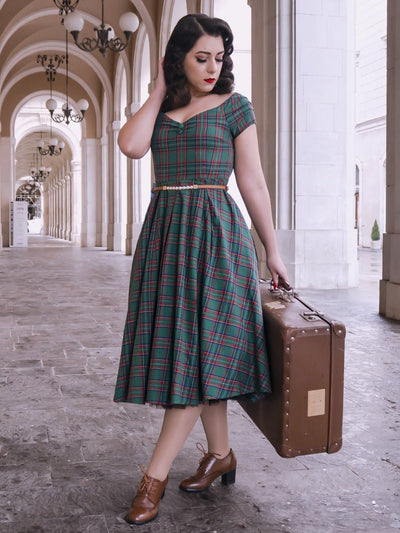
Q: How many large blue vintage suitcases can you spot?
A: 0